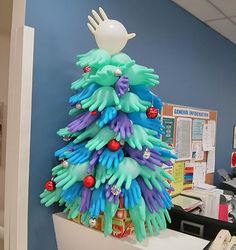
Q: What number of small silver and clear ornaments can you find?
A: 7